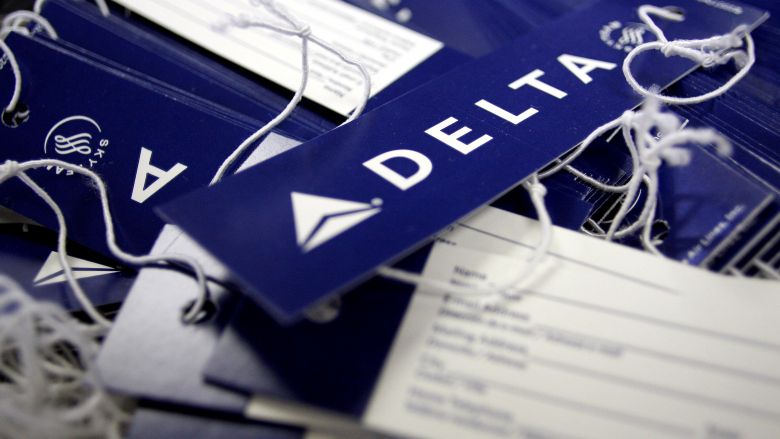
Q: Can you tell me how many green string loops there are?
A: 0